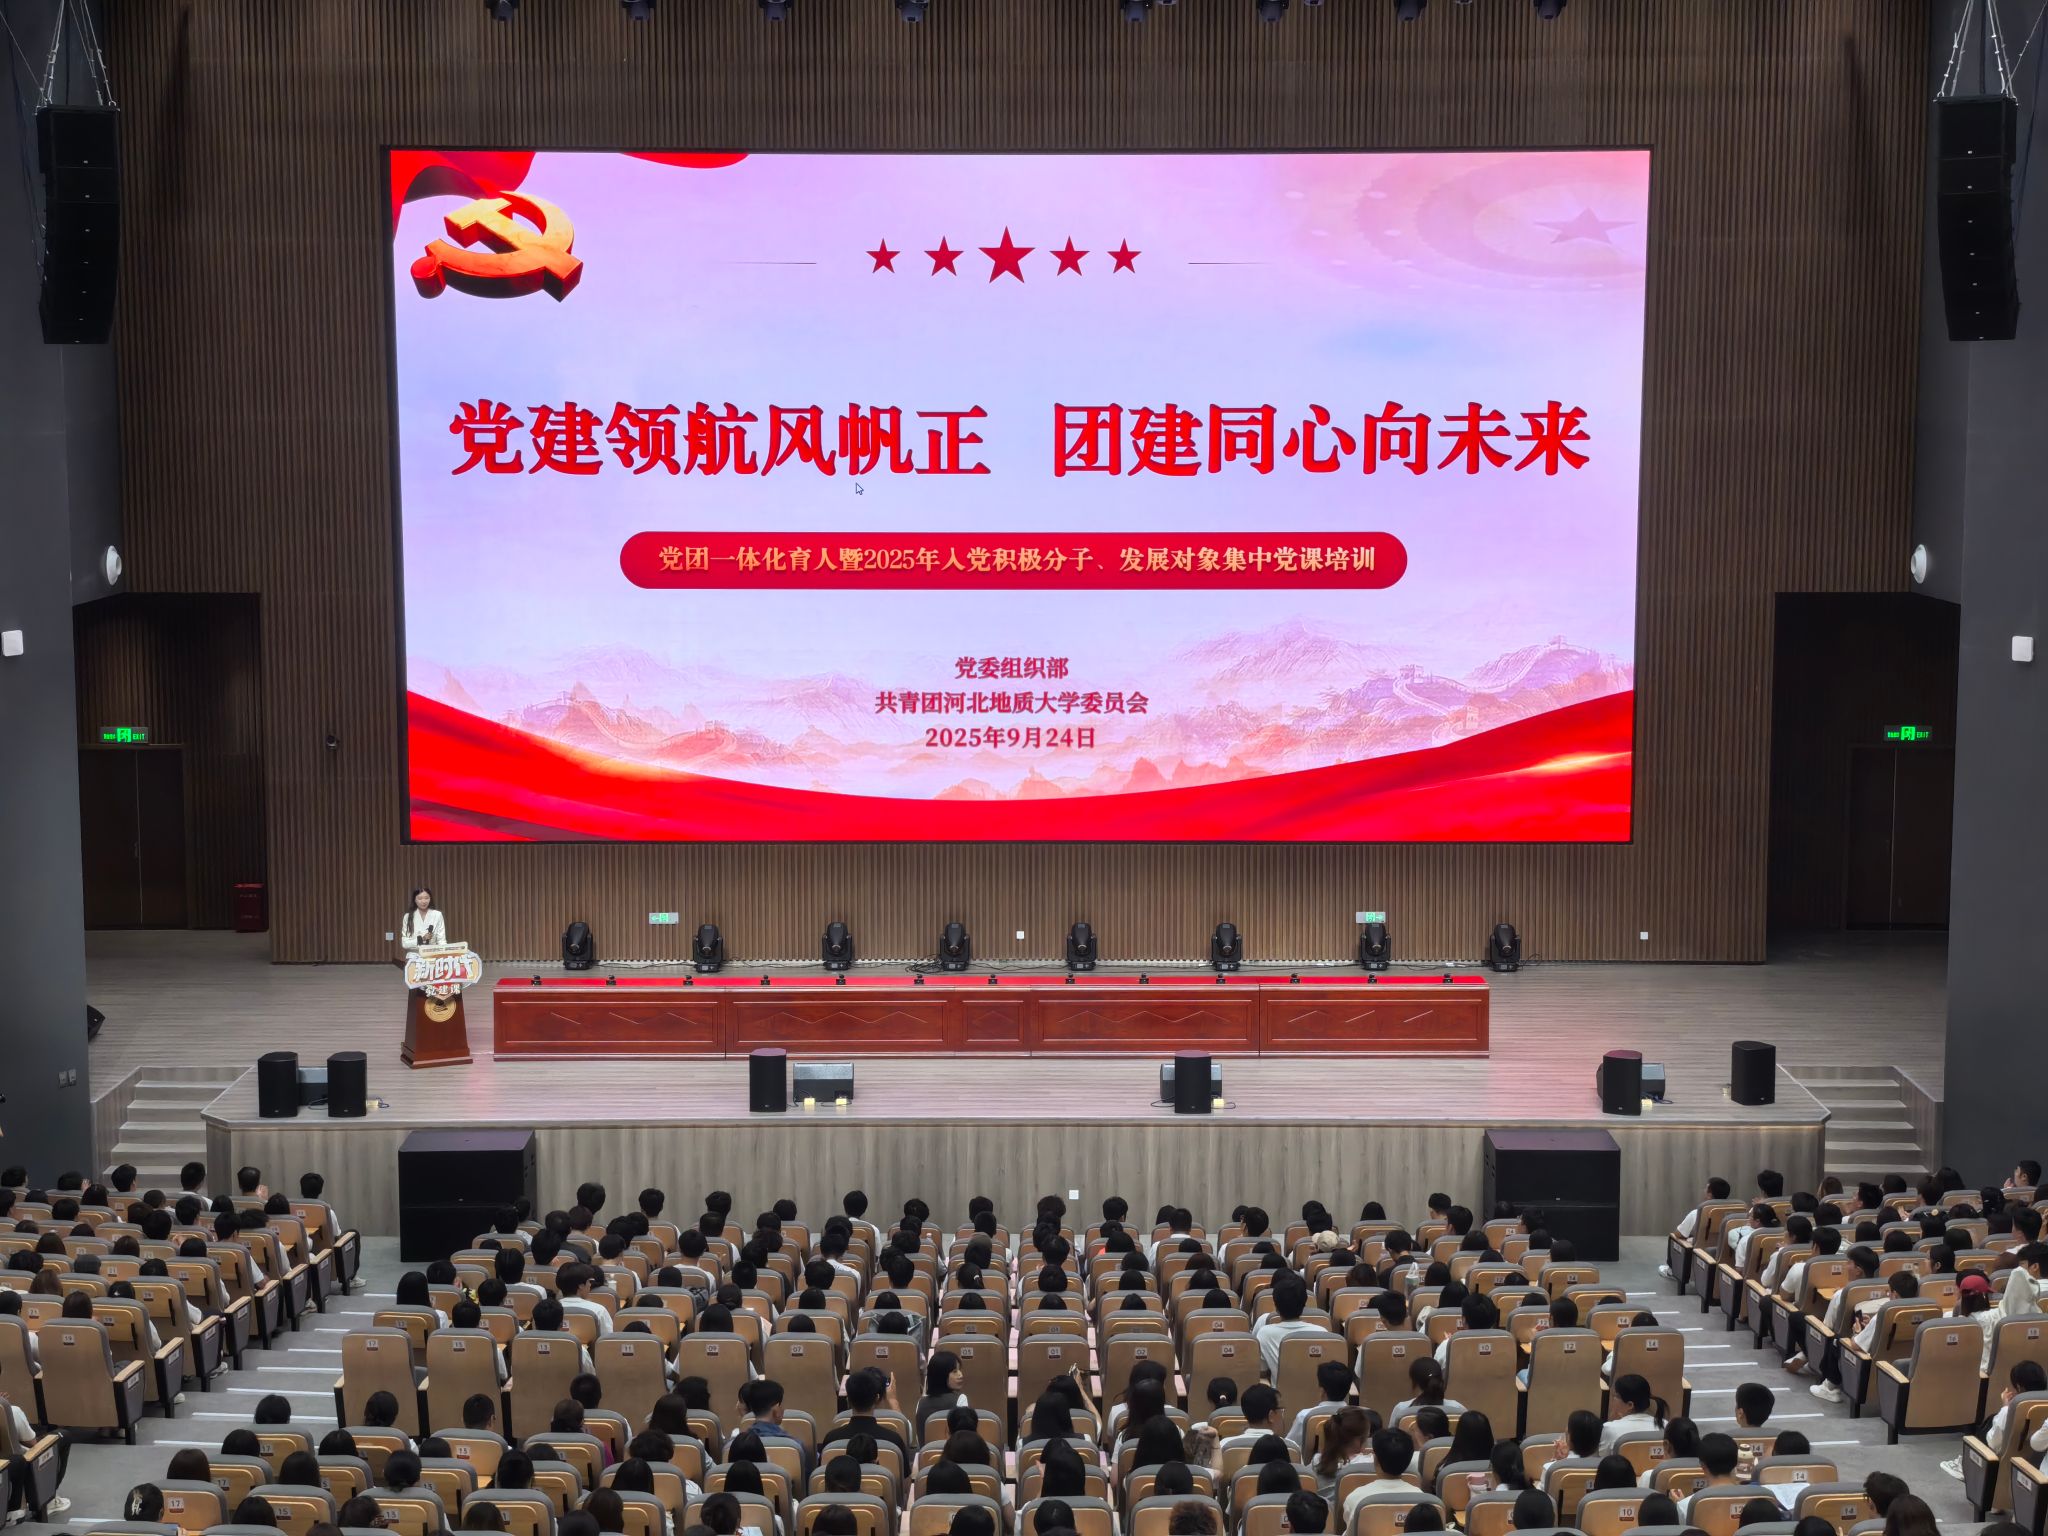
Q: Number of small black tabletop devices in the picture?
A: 13